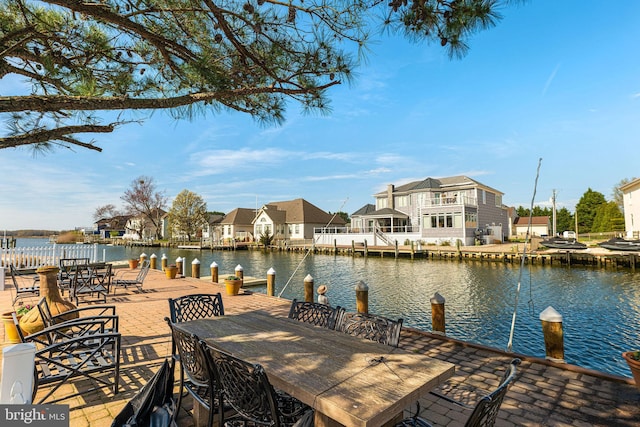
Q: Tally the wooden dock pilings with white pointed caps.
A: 12